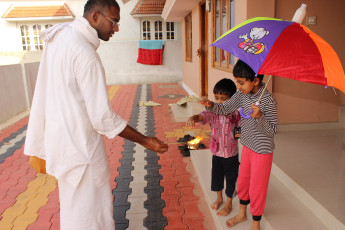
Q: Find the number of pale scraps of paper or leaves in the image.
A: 2